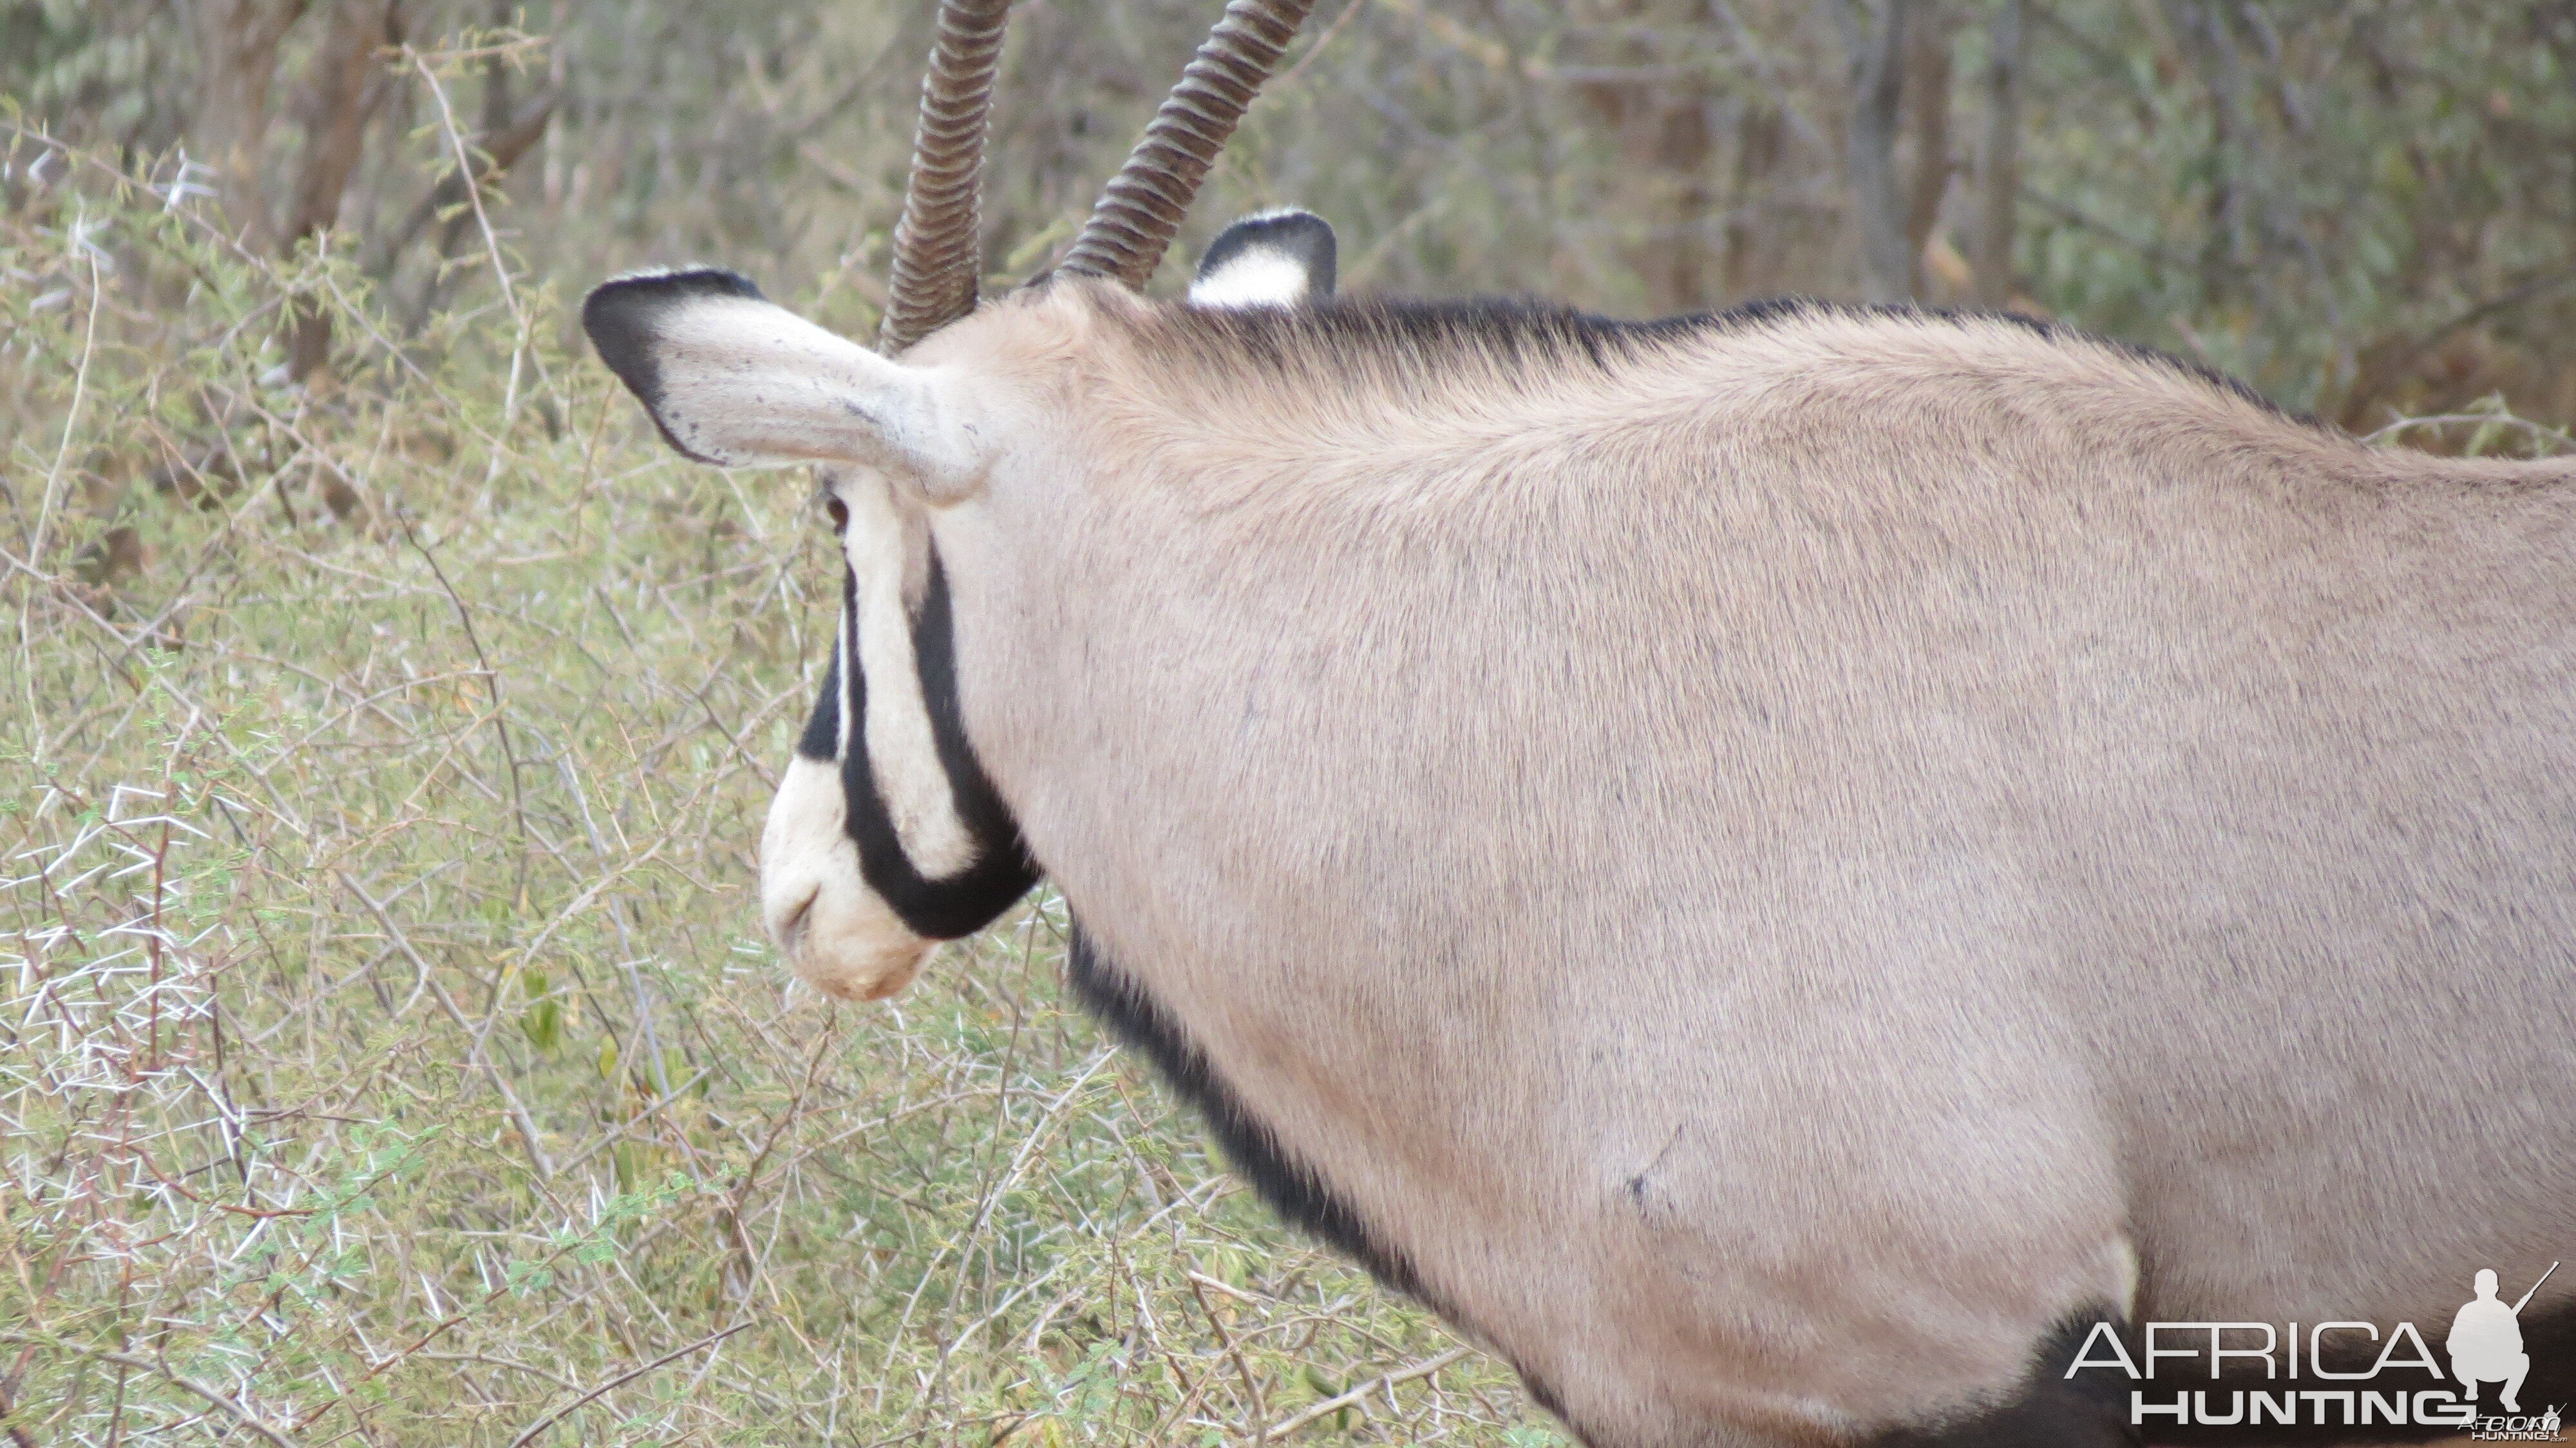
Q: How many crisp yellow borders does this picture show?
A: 0